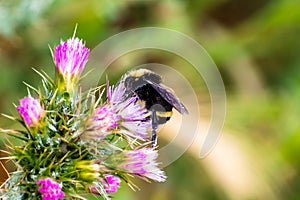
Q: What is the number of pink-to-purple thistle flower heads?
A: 7